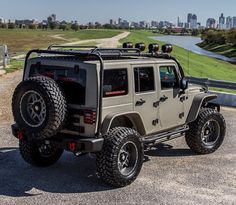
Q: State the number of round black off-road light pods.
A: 4